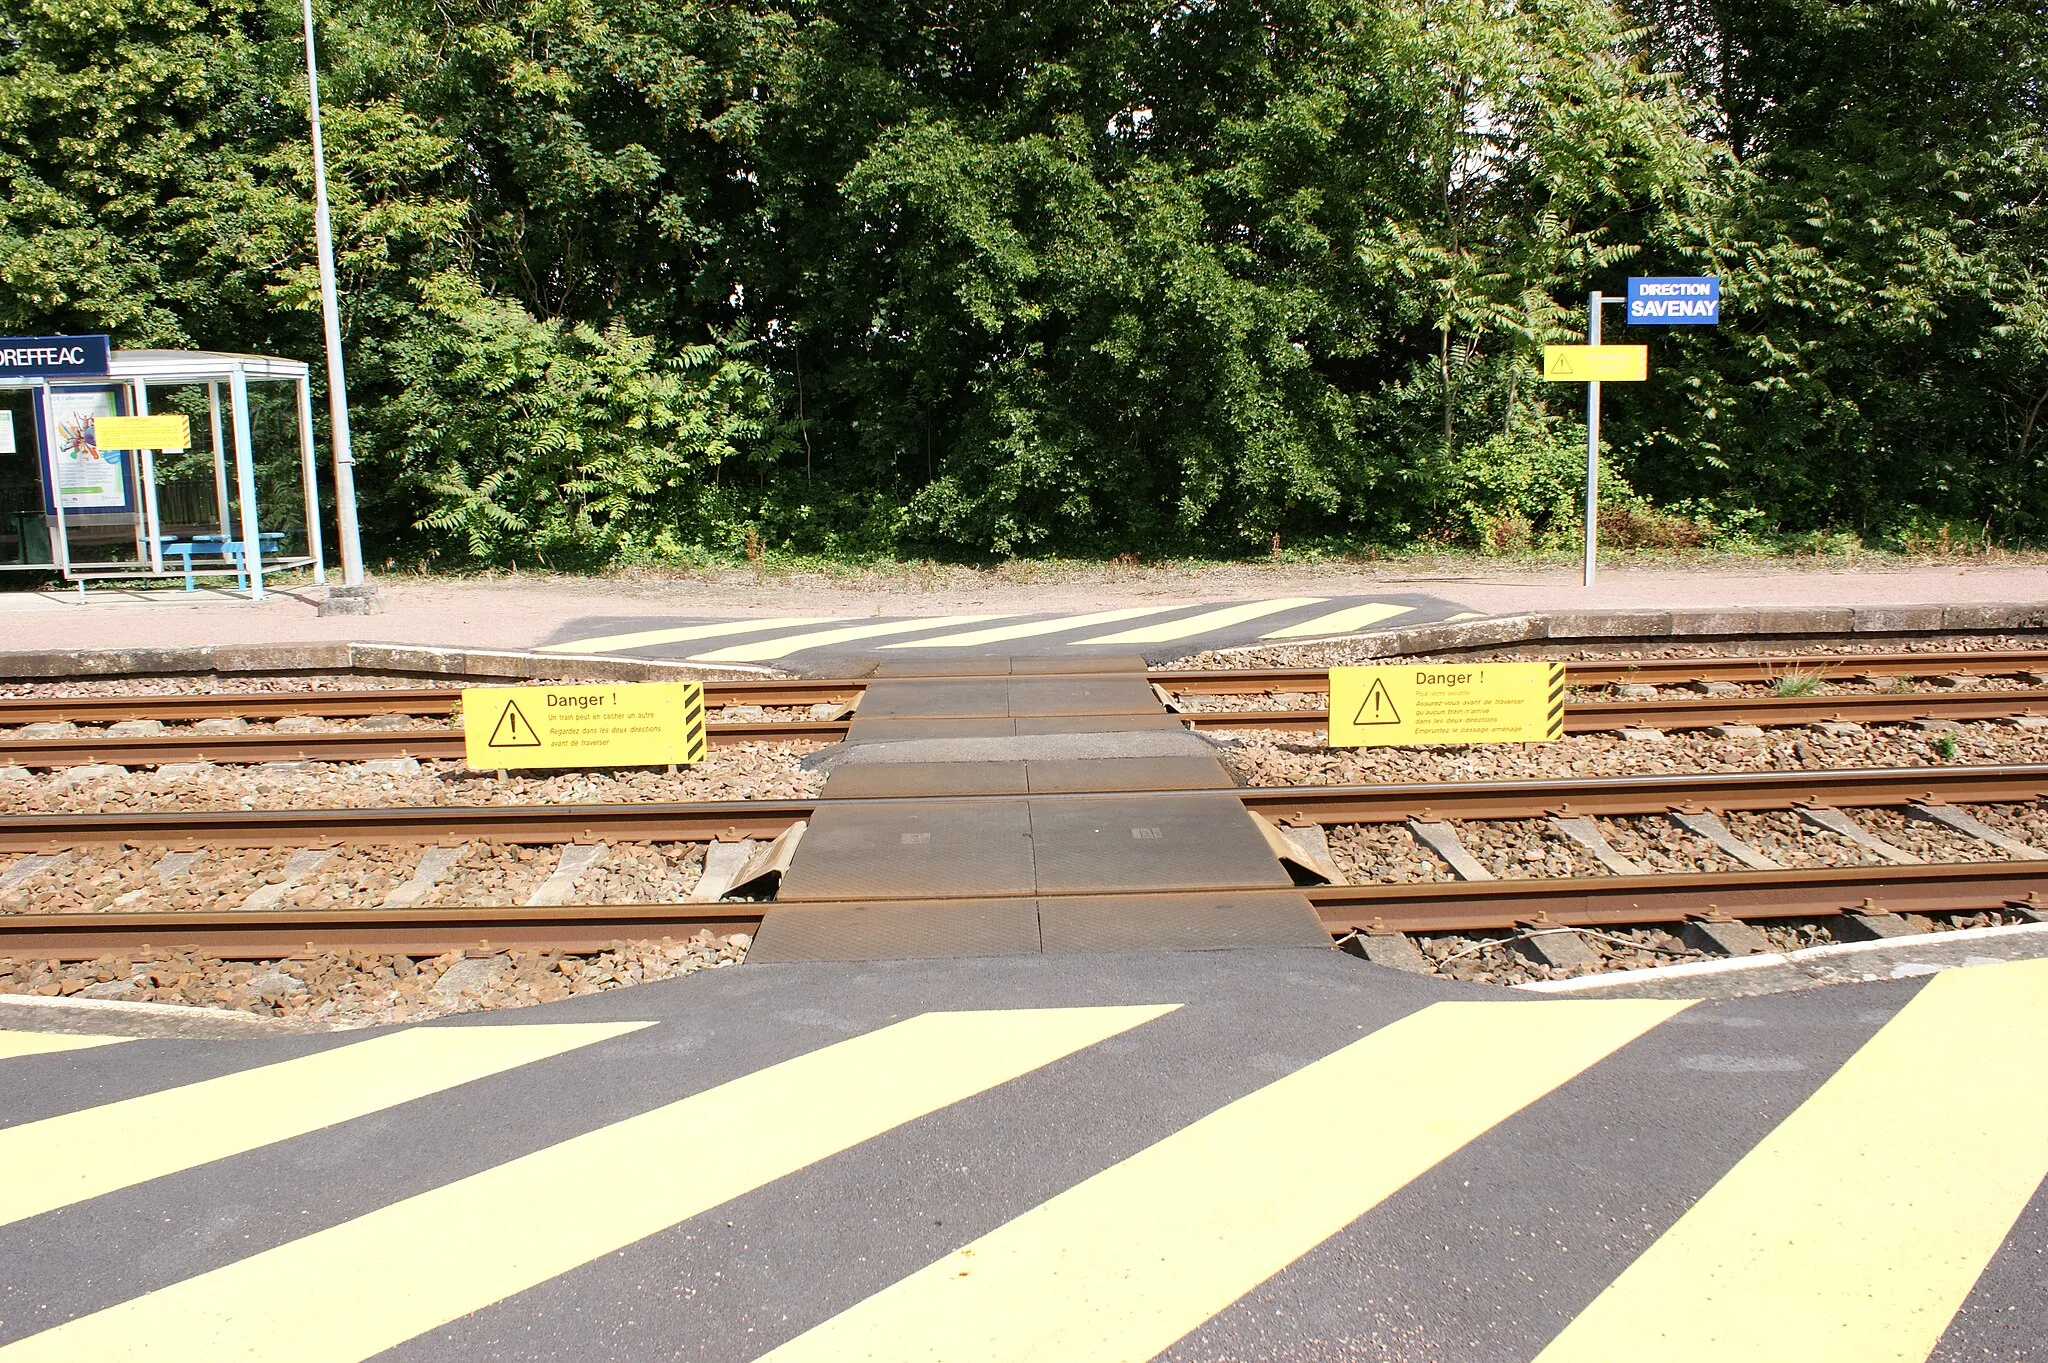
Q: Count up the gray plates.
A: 12